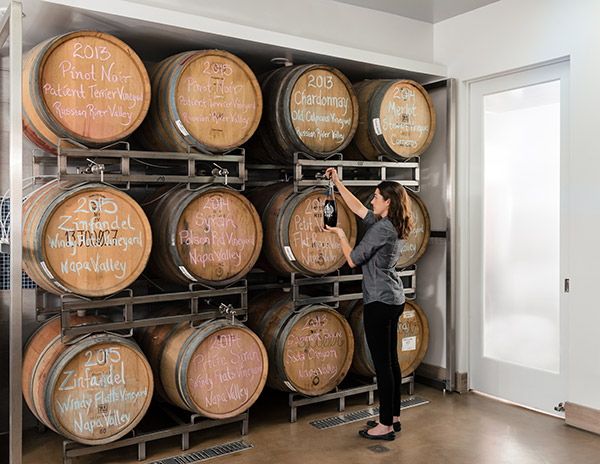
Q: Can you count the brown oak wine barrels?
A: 12